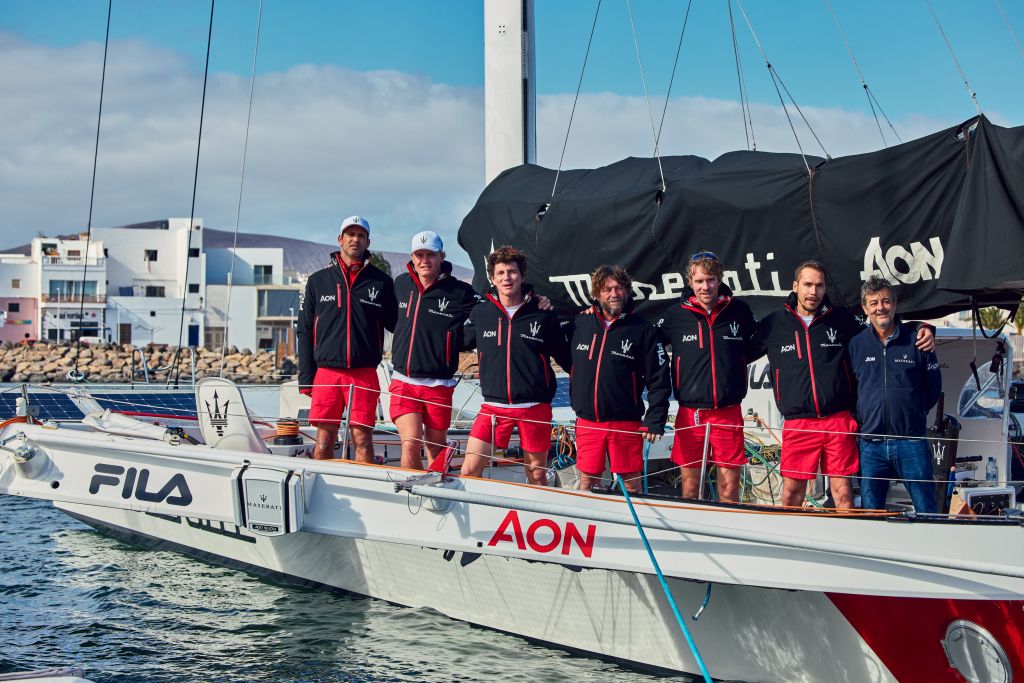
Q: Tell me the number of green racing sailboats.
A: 0